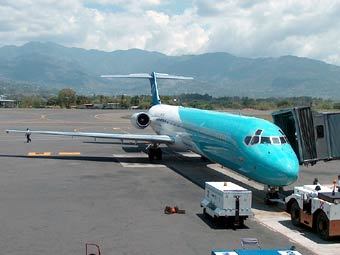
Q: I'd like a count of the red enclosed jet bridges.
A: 0